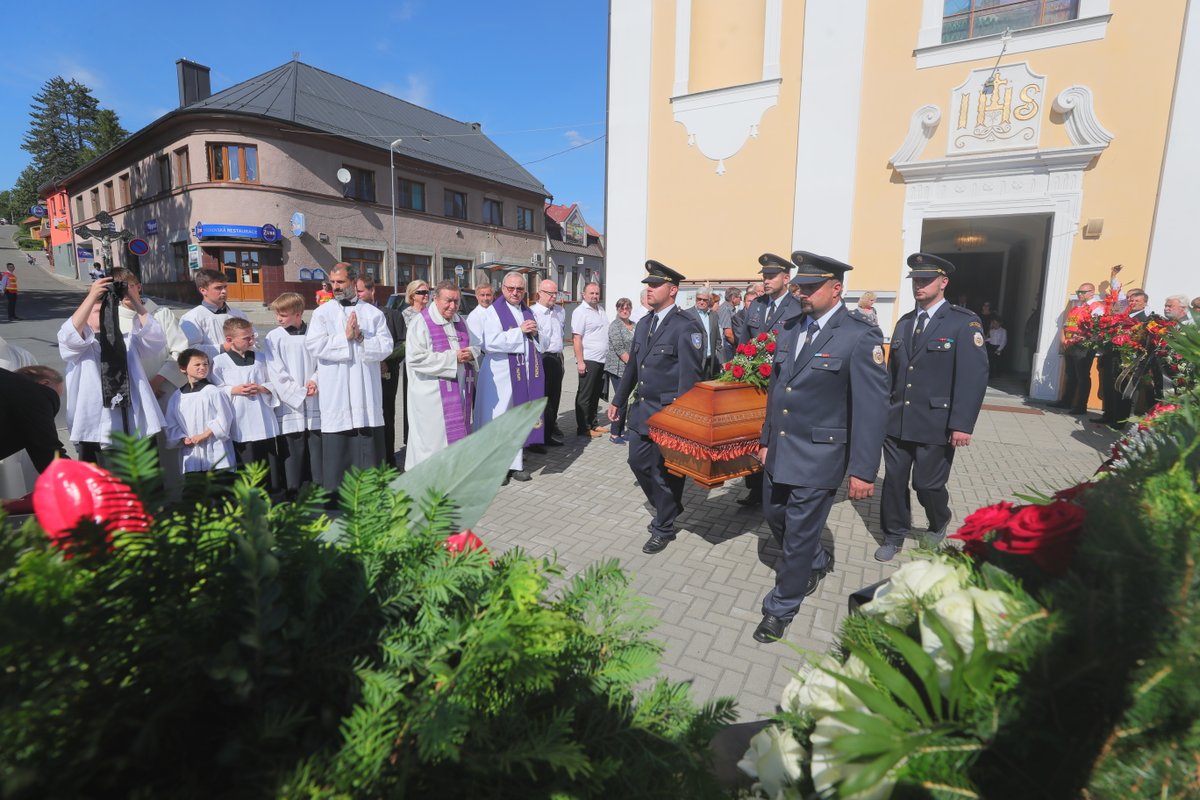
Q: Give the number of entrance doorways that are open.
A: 1